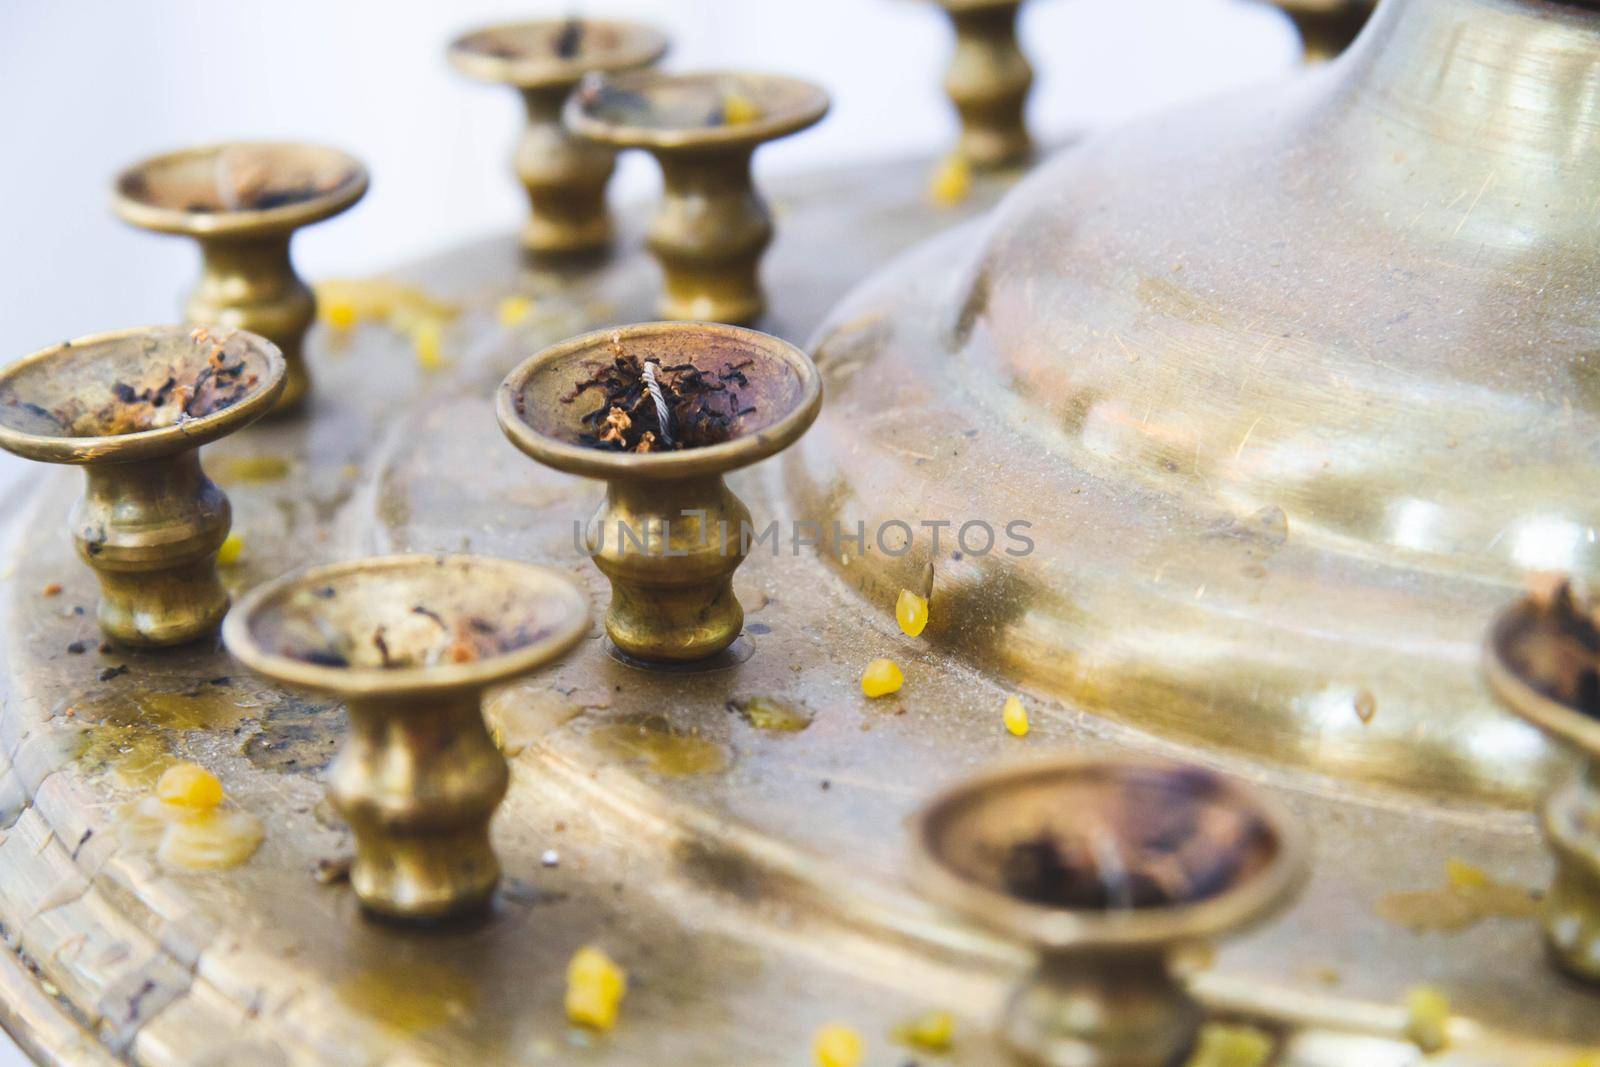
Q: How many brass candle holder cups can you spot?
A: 10